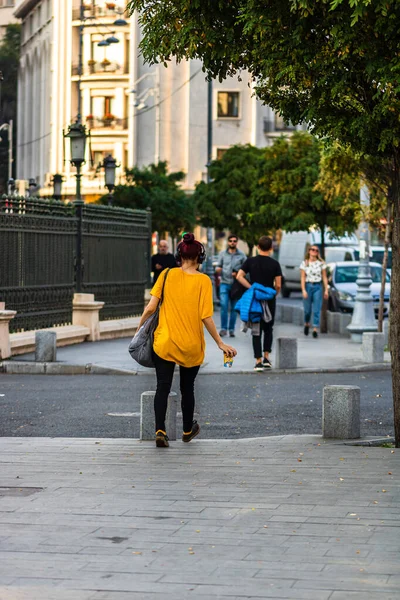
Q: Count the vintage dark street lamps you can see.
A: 3